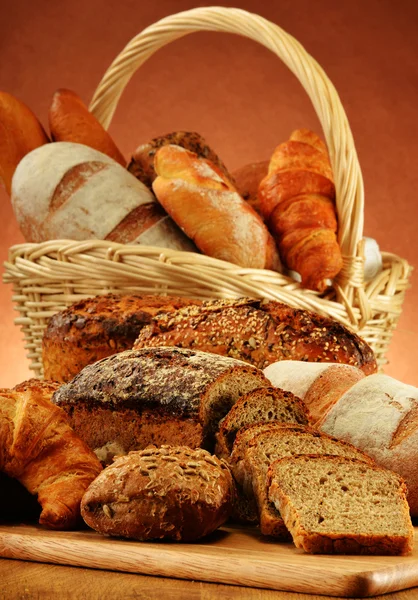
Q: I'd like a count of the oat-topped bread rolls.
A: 1